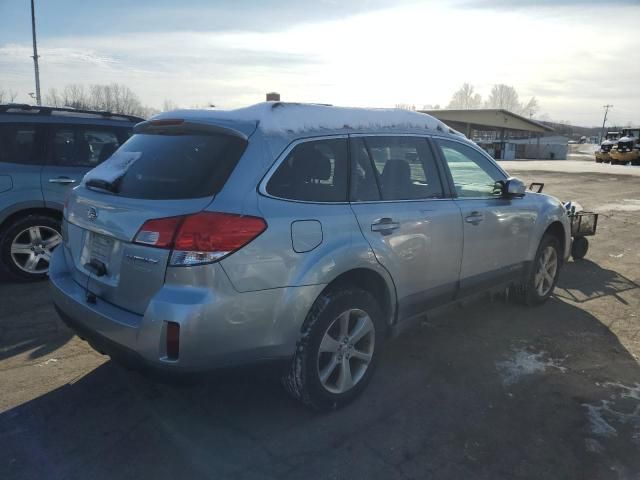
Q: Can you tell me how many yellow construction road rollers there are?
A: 2